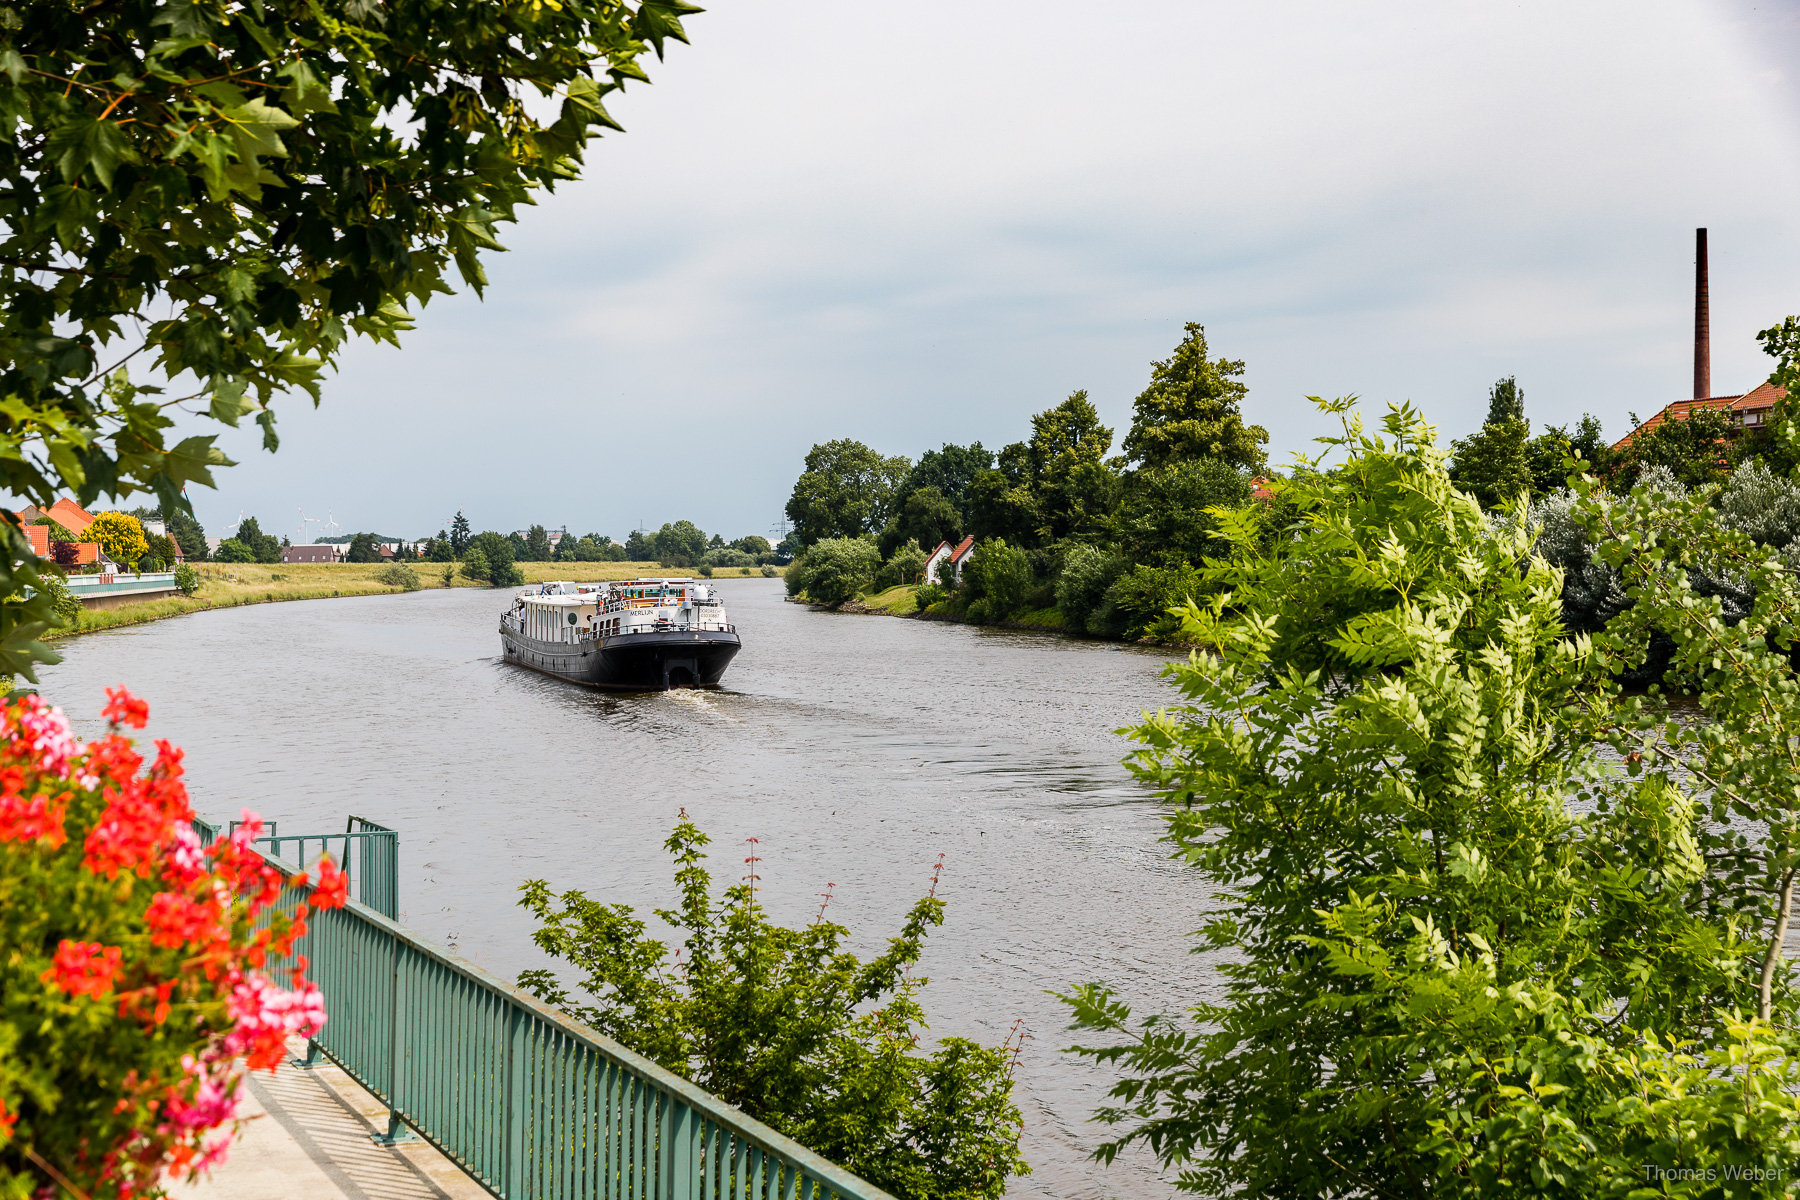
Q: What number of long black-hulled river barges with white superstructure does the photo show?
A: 1